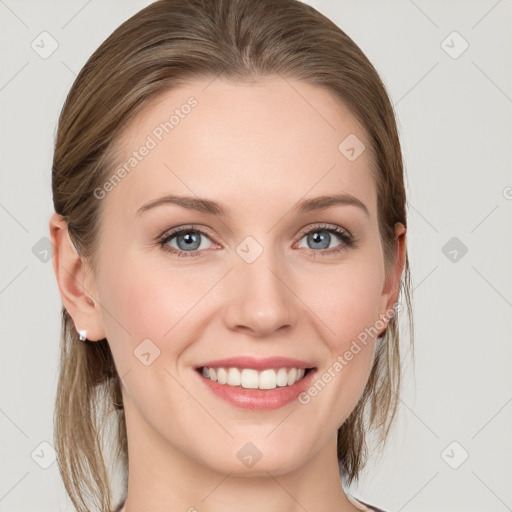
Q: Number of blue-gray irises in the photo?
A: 2